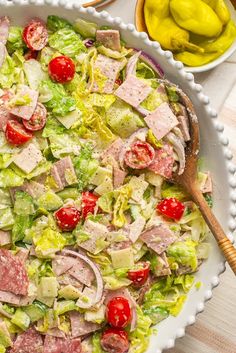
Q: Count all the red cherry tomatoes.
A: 11